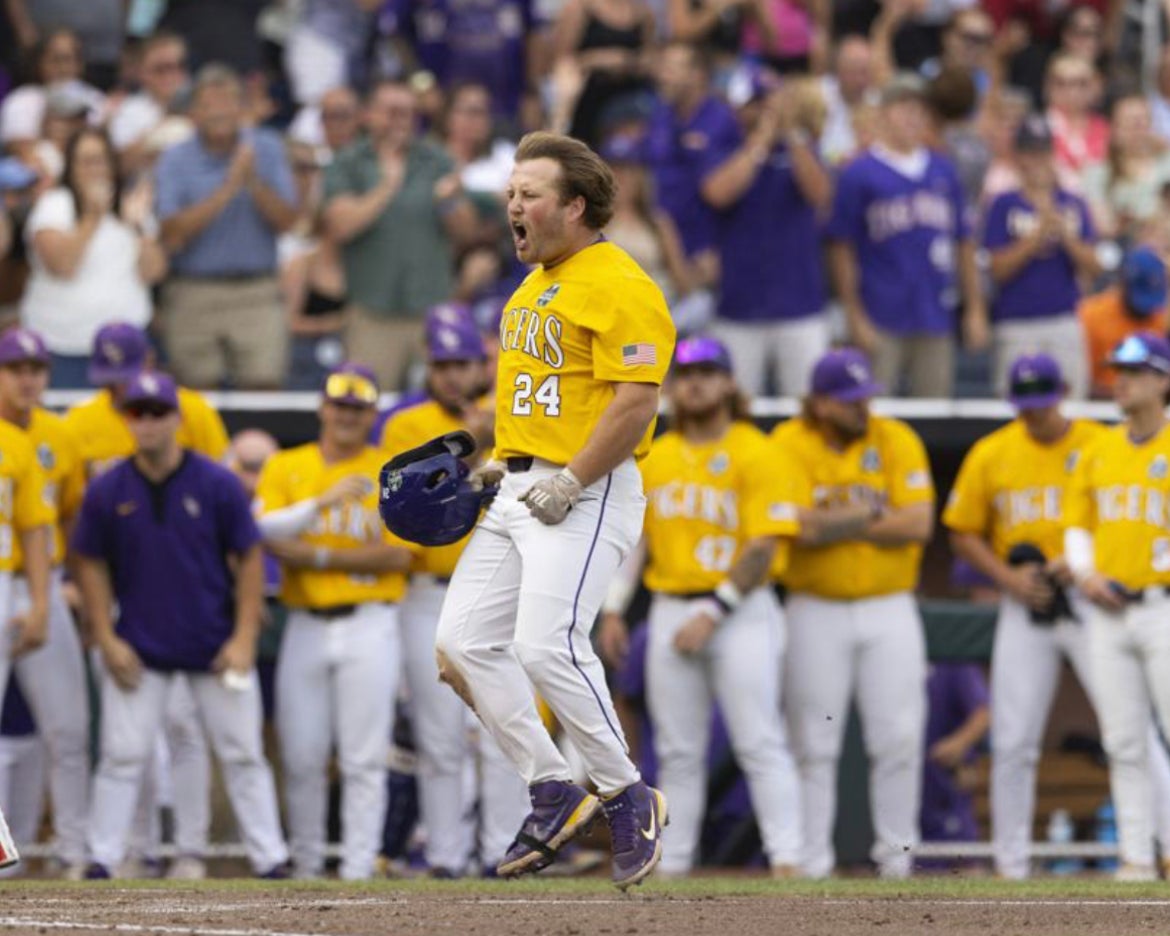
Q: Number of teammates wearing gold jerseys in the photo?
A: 9